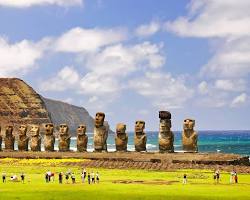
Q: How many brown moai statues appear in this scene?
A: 11